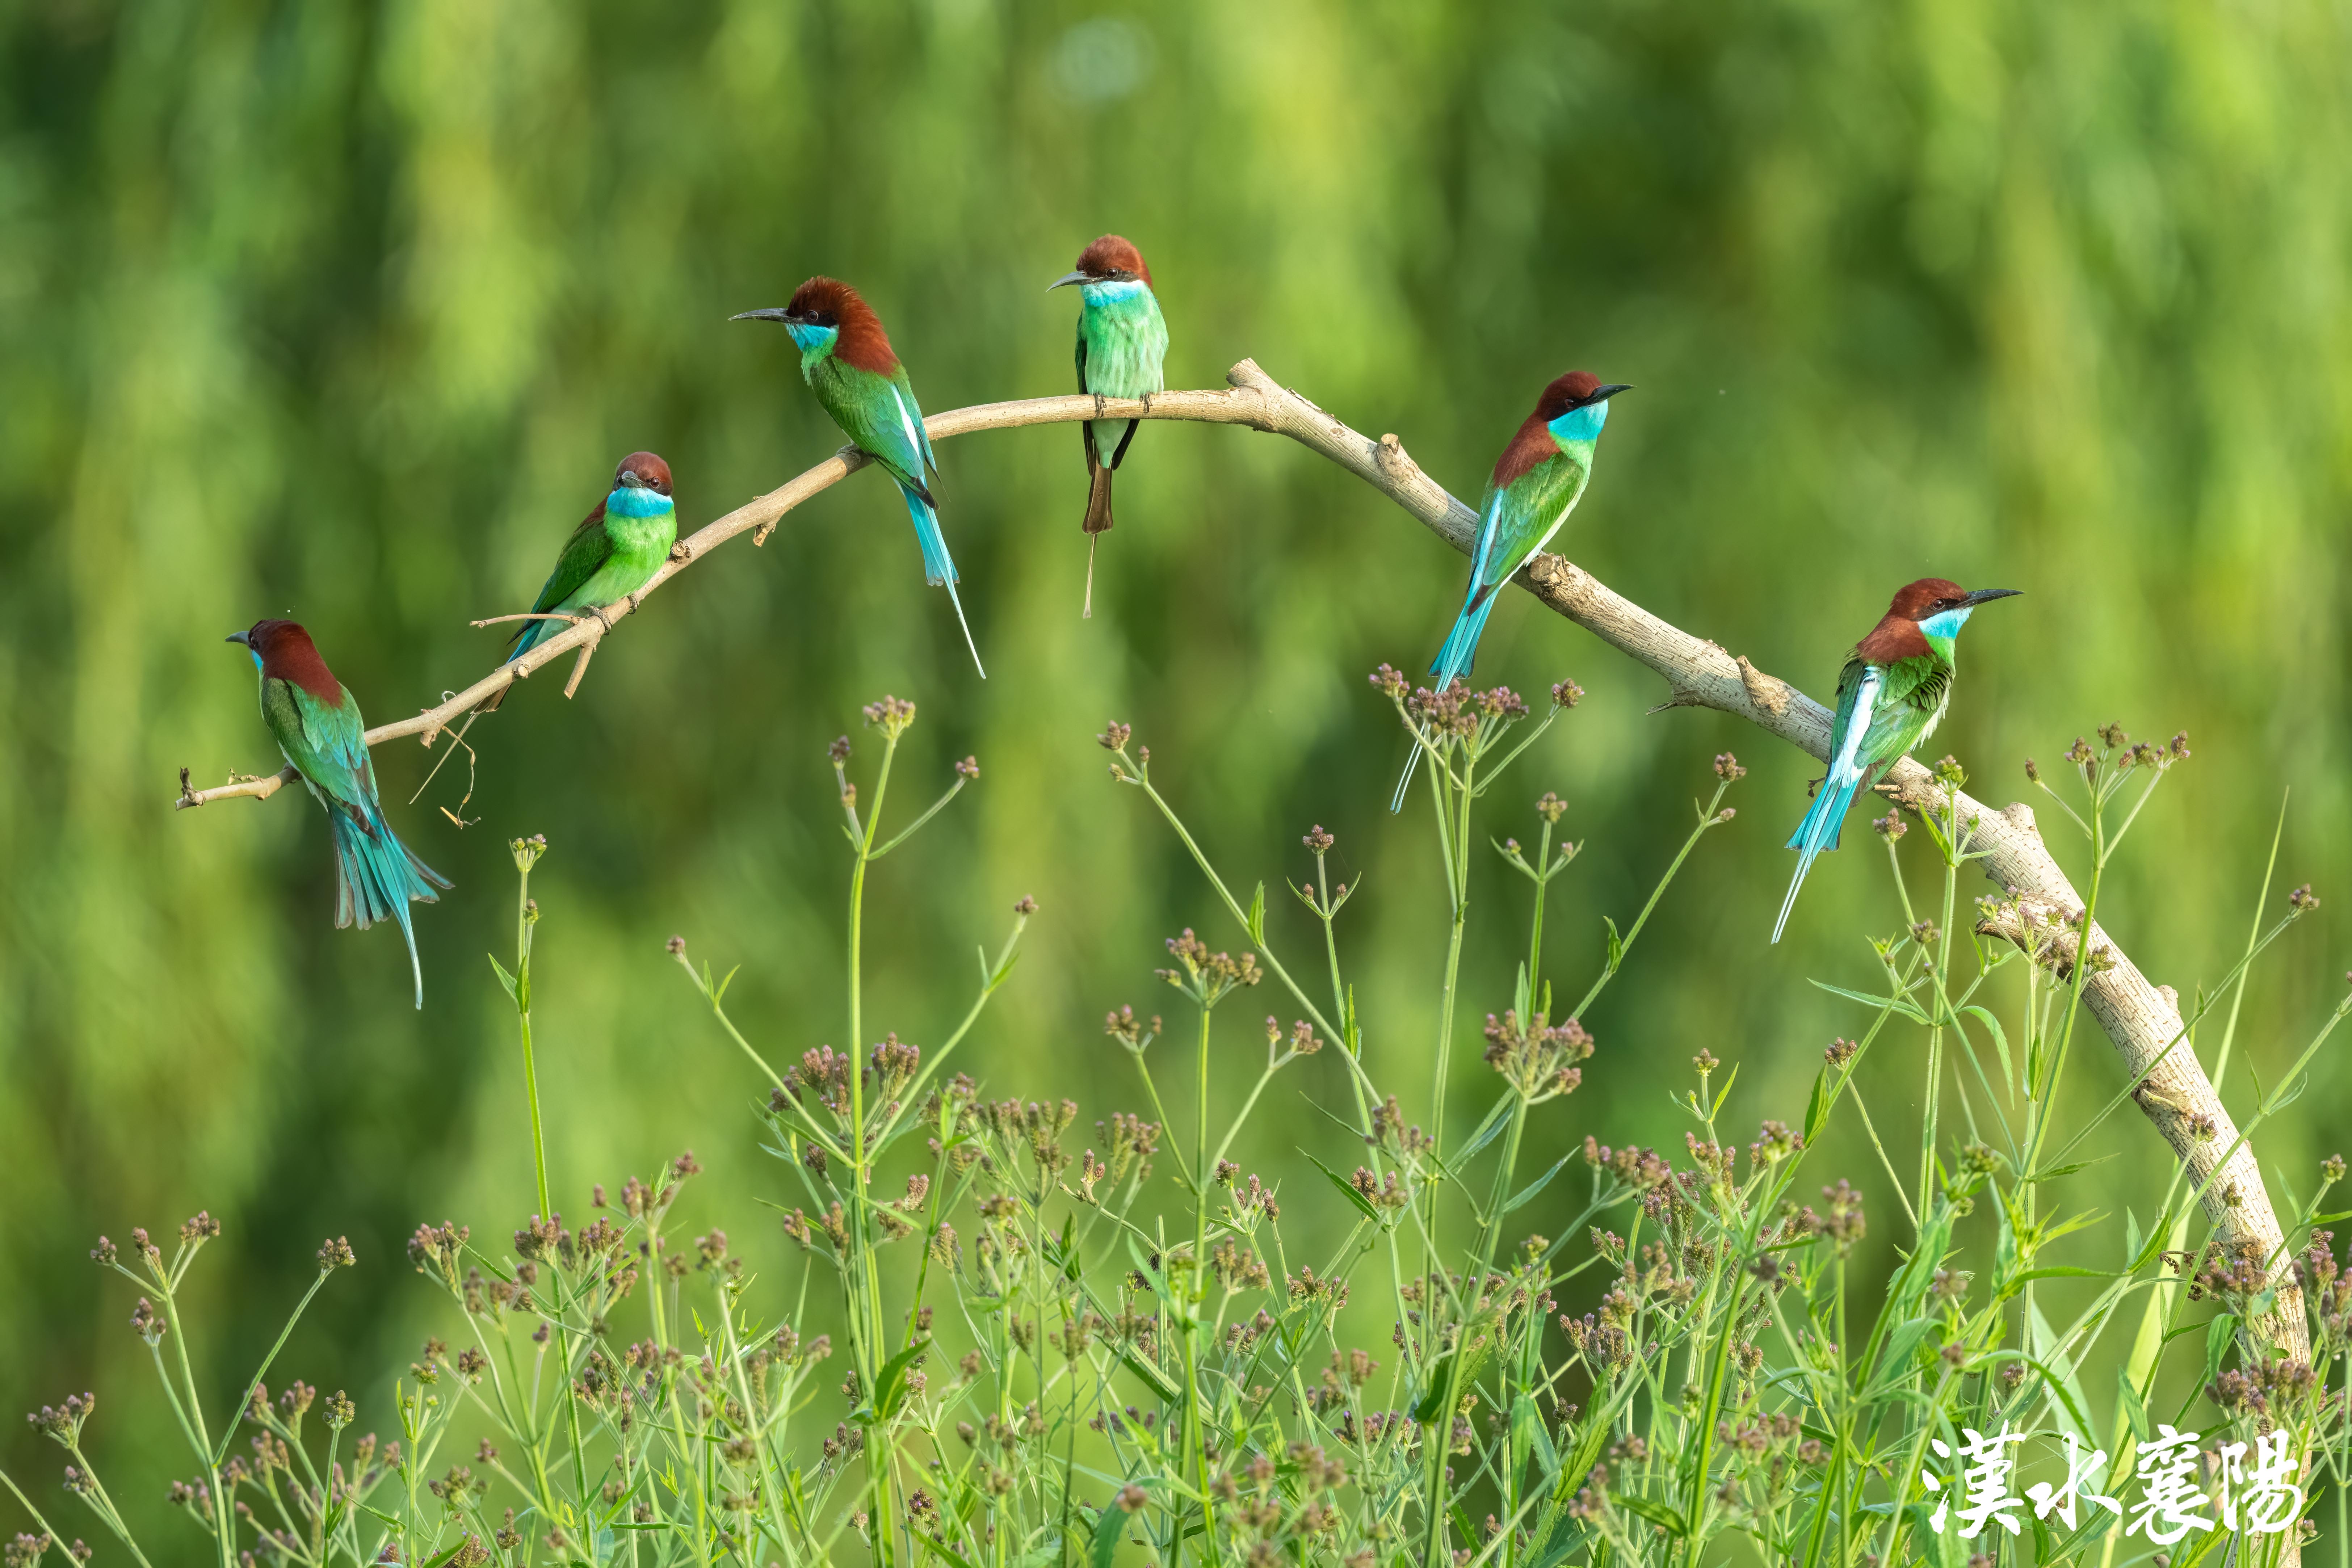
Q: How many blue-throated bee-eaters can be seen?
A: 6